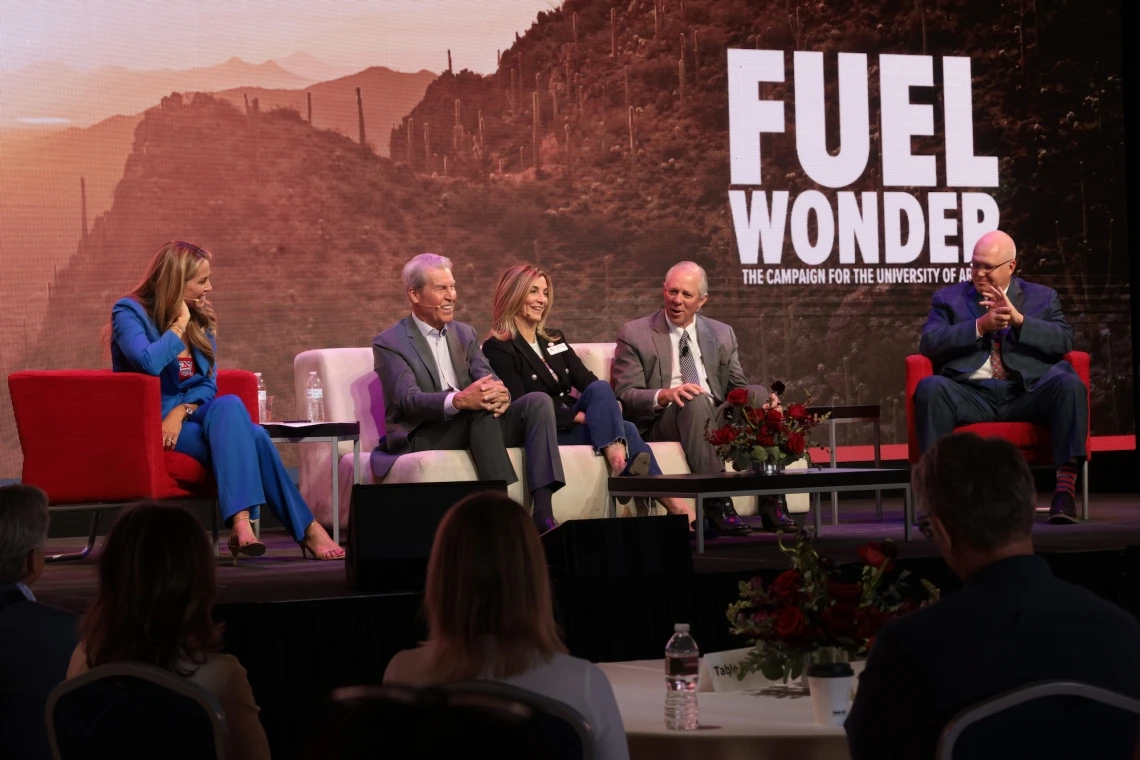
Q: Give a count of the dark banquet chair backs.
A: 3